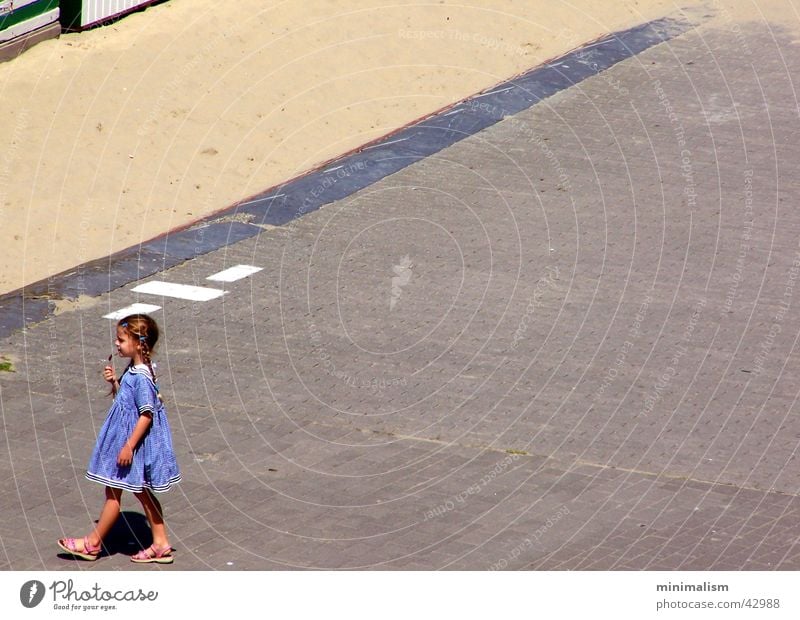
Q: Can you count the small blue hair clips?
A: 2